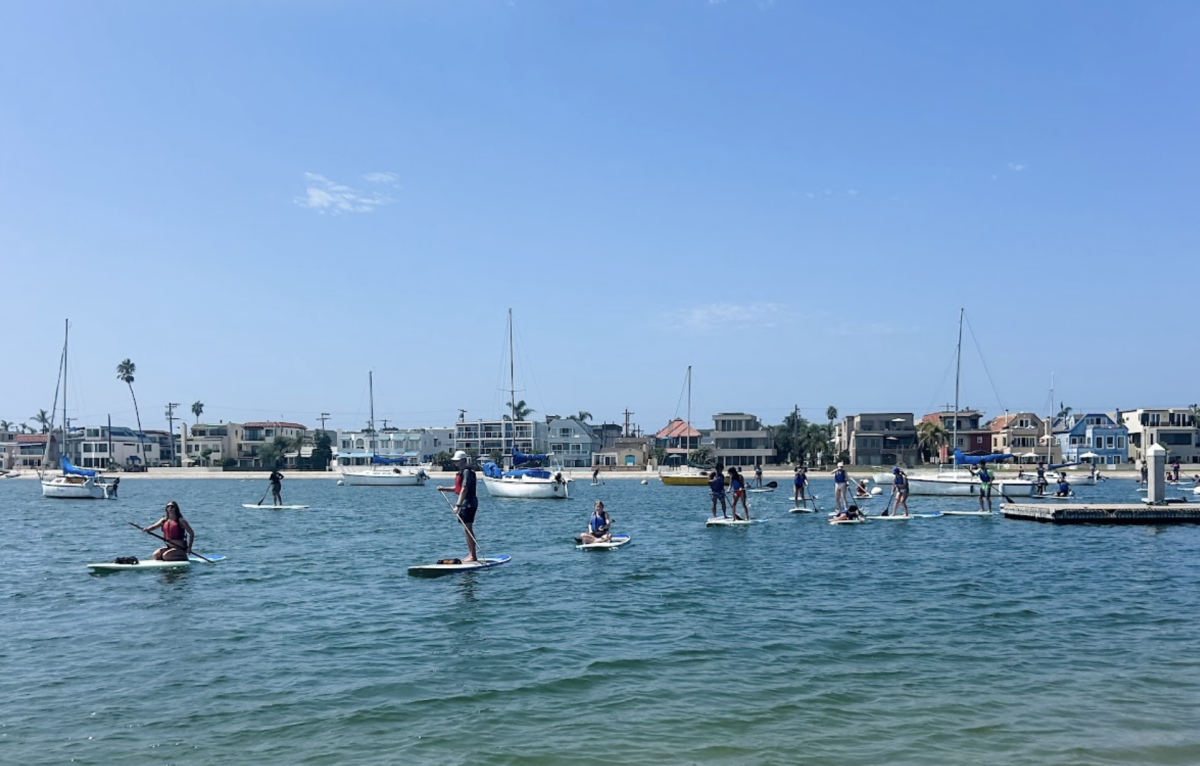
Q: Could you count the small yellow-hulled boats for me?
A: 1